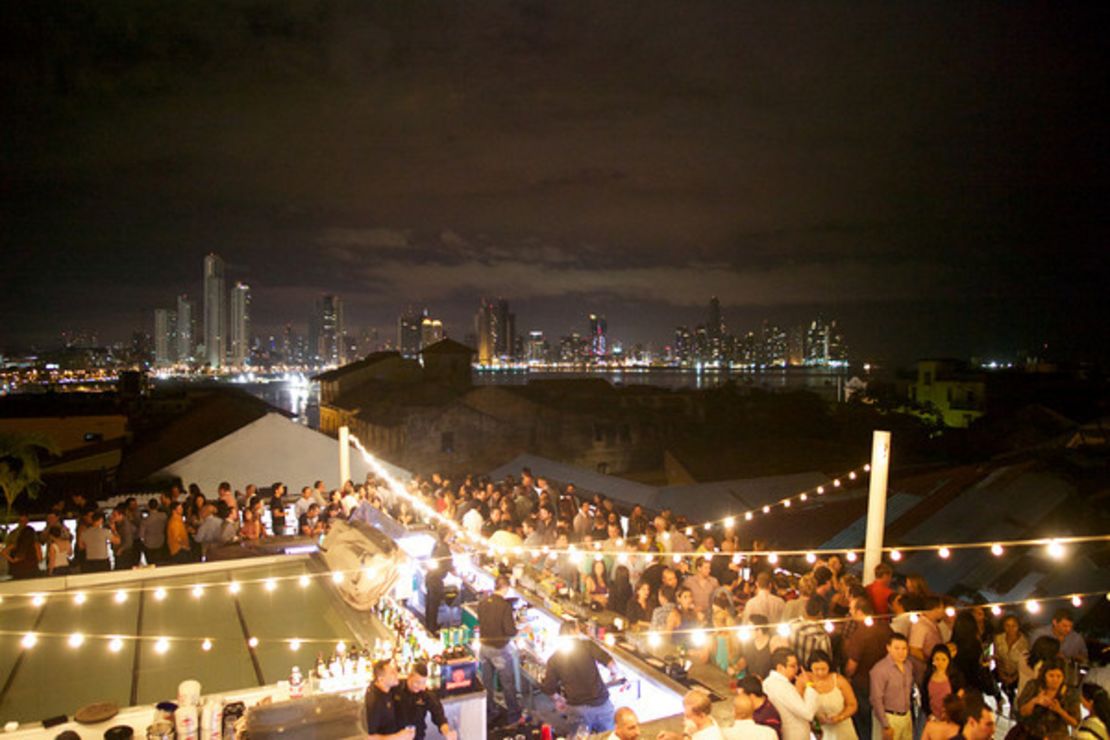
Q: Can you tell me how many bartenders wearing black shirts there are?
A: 5